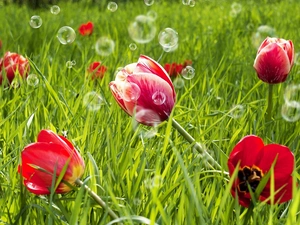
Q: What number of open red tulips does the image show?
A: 1